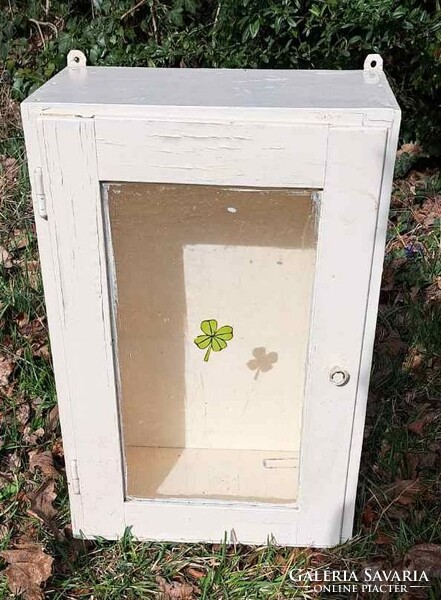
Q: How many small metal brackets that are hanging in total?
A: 2